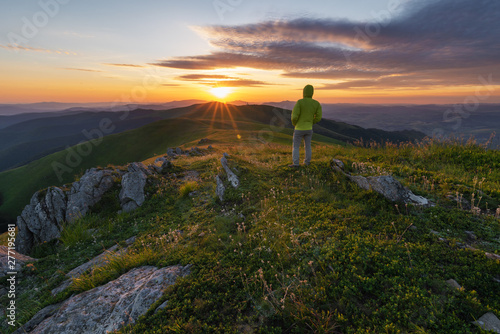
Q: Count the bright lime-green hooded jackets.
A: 1